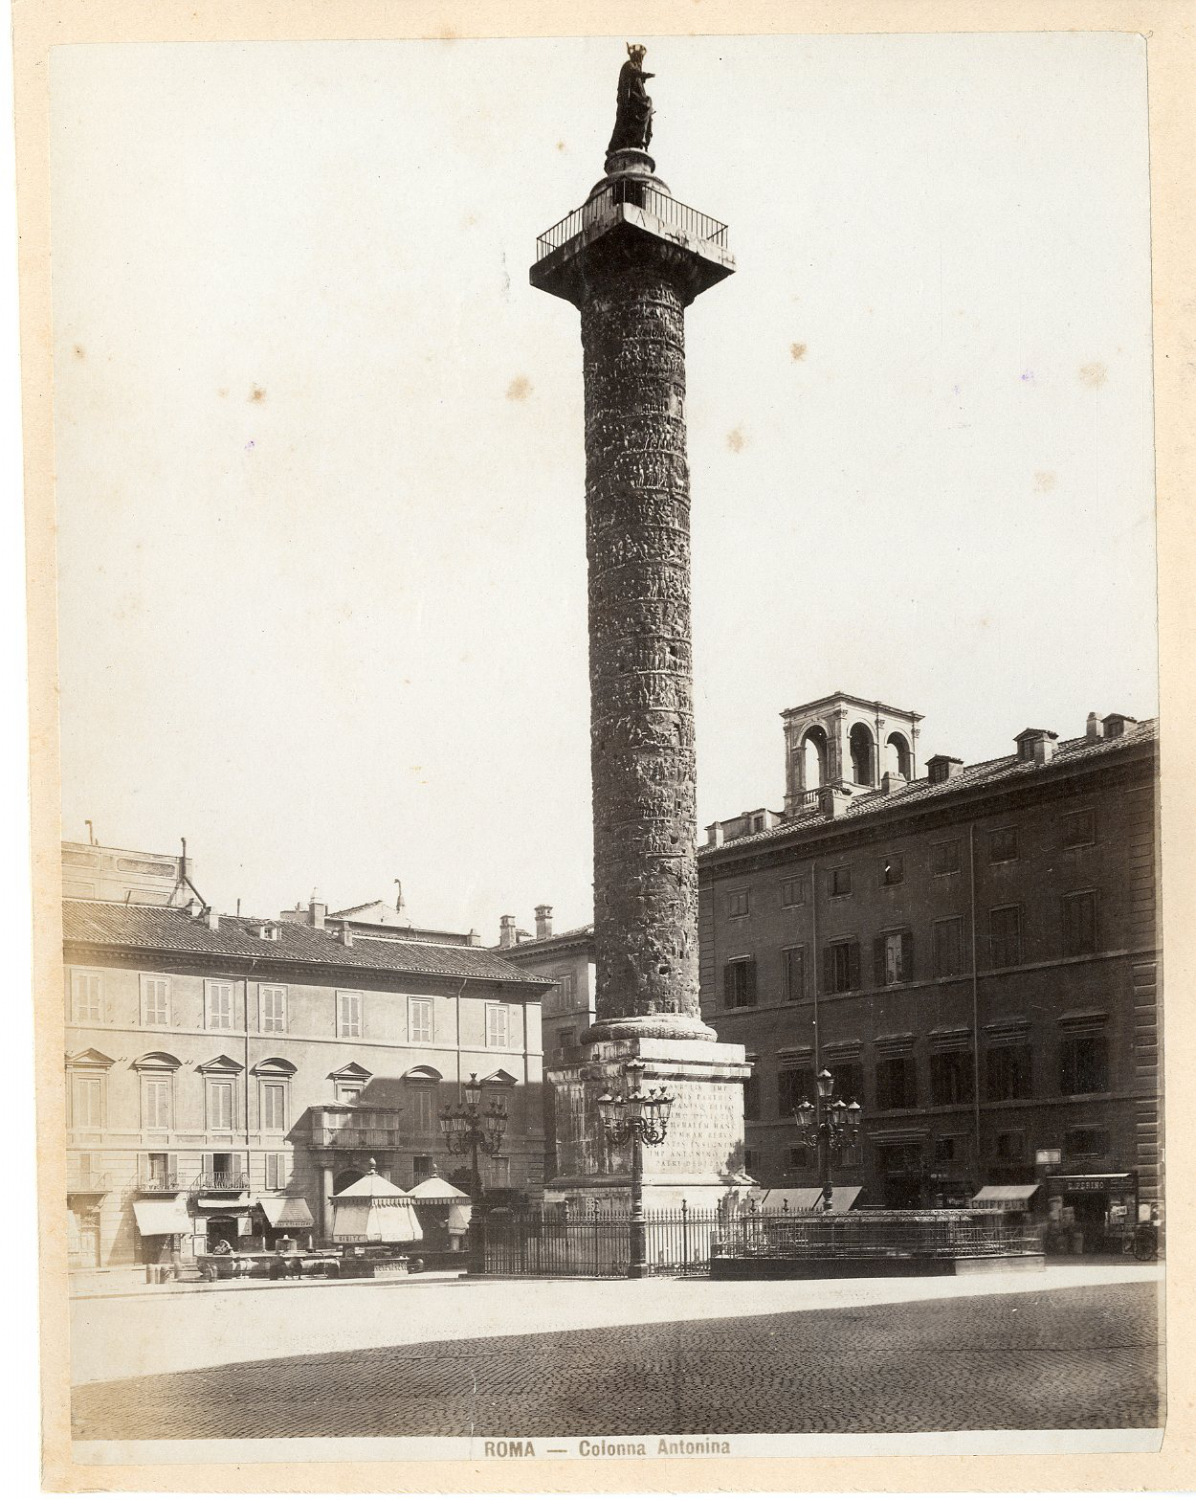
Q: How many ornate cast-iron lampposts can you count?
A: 3